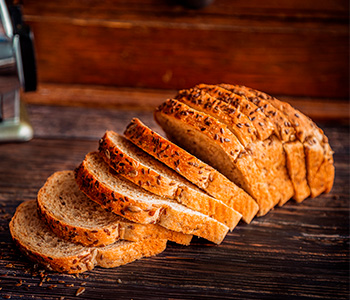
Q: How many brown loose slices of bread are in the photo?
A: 5